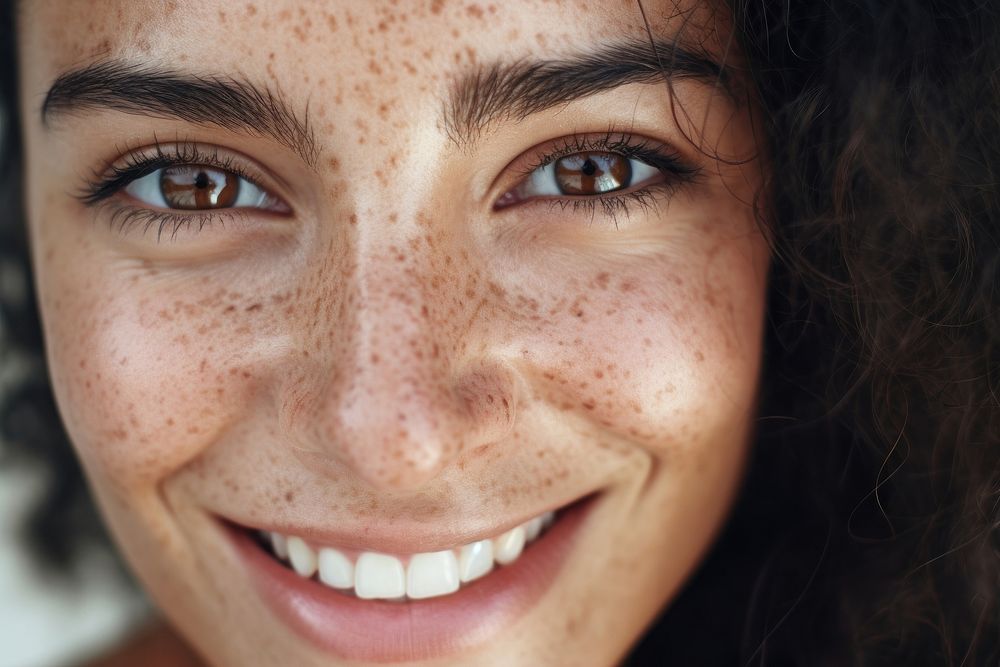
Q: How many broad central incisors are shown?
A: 2